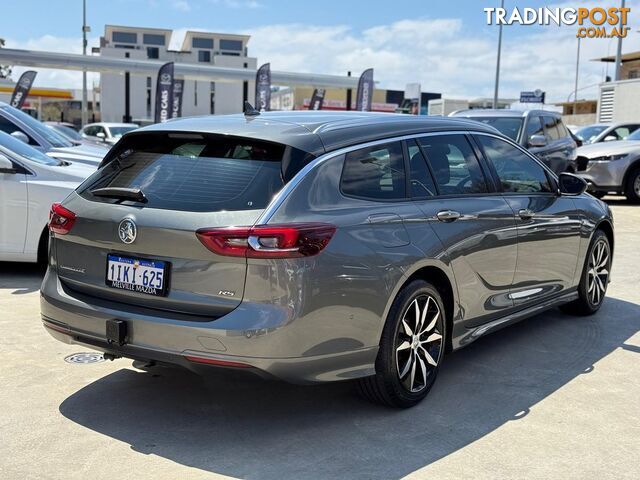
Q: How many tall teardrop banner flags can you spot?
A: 6